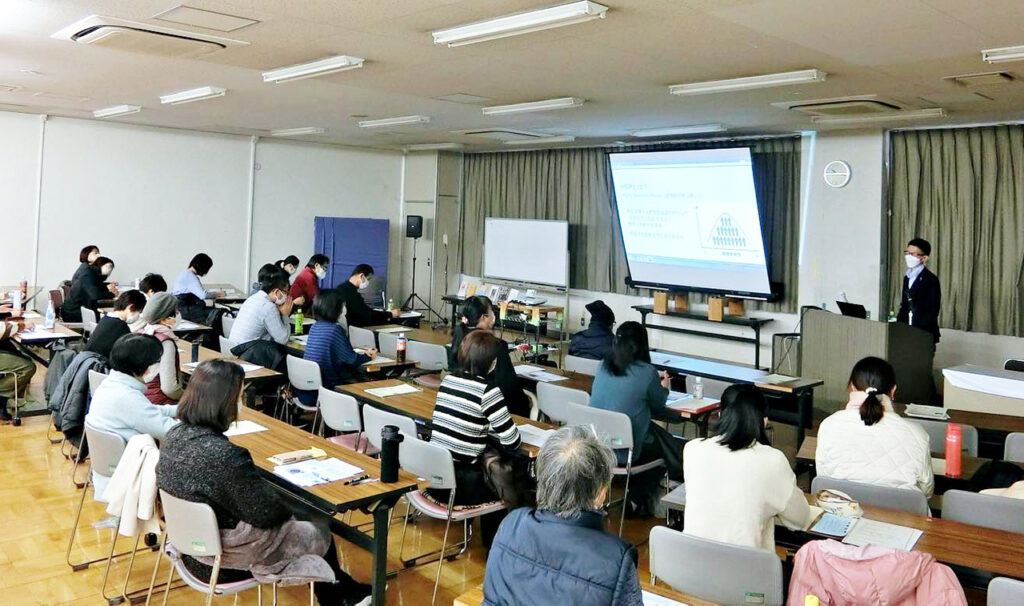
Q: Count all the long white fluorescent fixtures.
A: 13